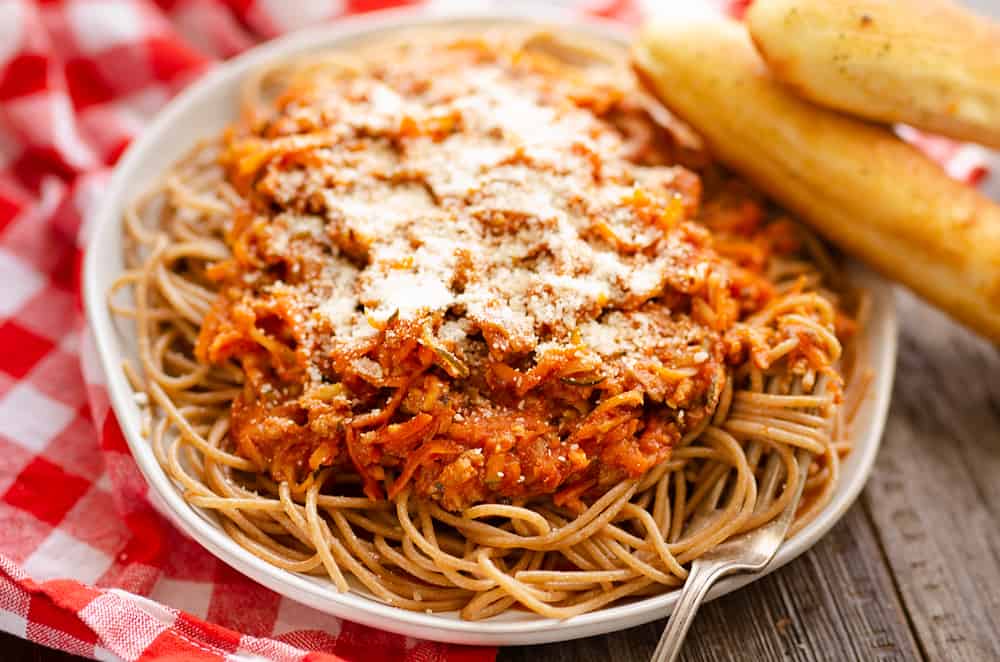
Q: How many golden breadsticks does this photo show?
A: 2